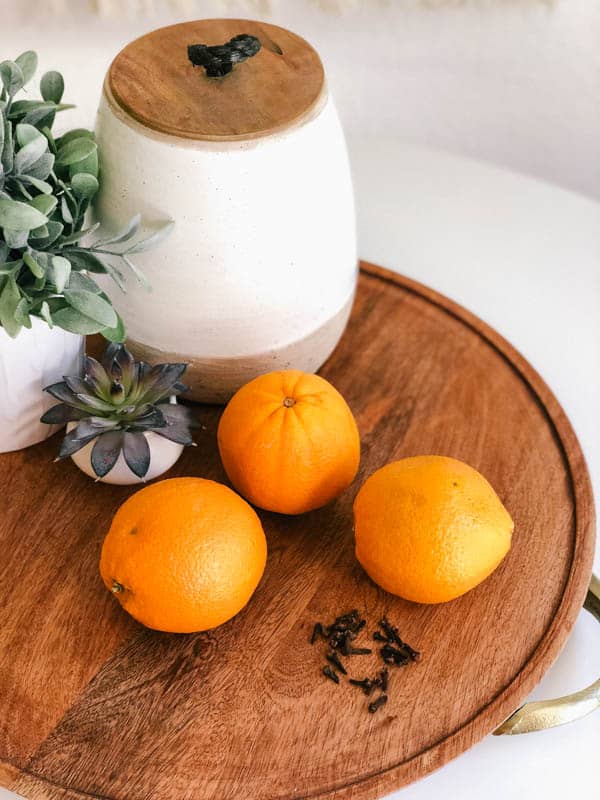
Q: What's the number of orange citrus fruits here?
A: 3